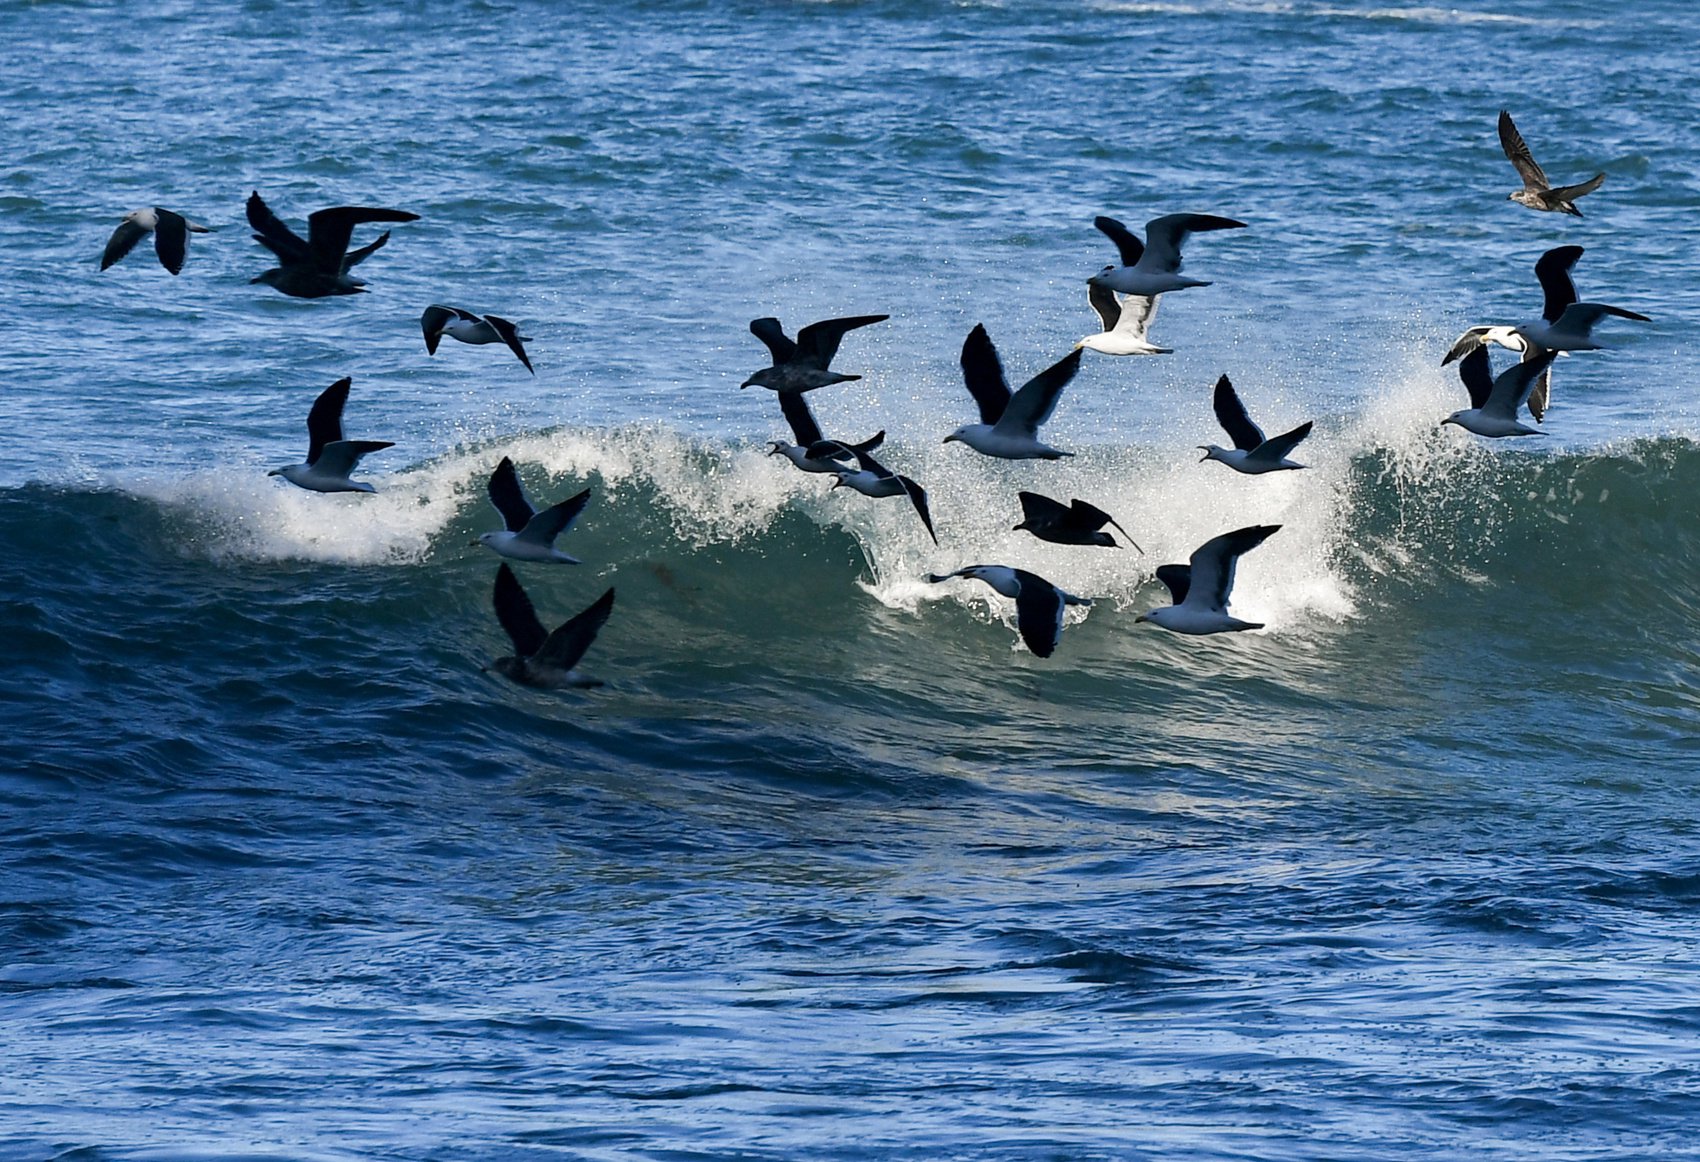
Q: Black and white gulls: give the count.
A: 15